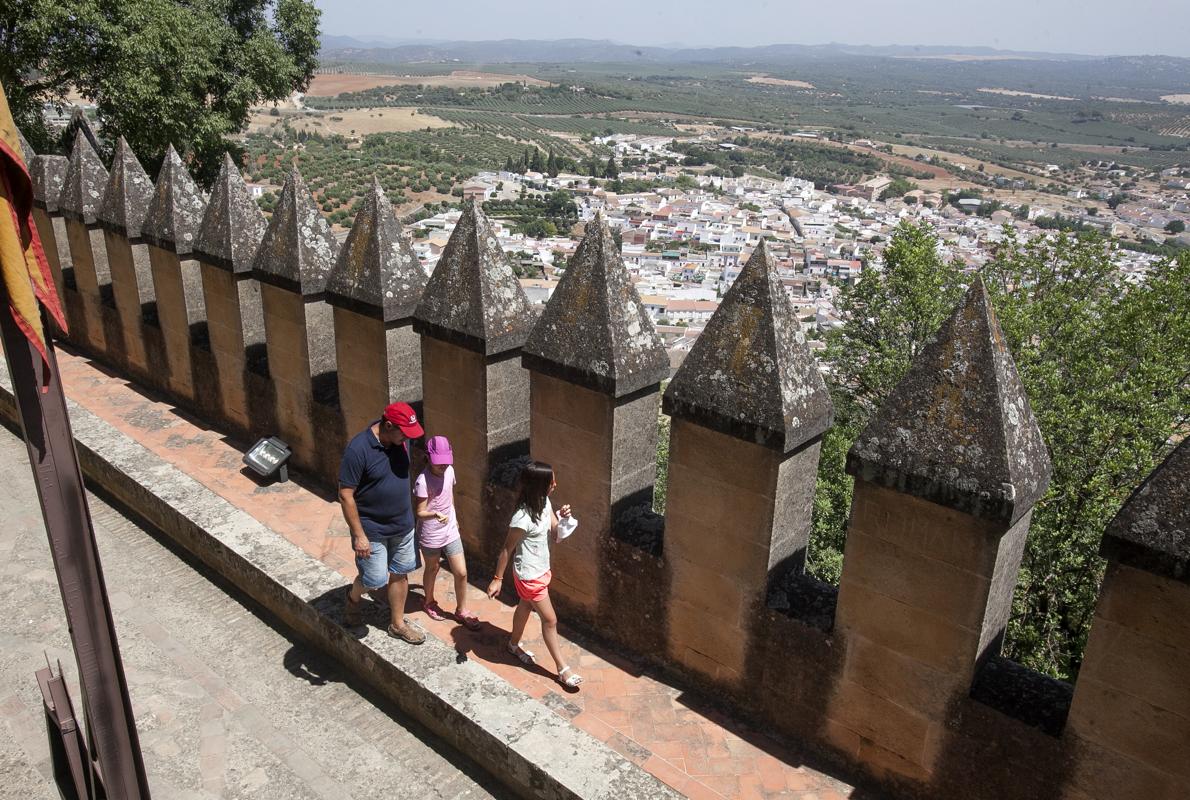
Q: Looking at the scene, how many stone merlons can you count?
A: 13